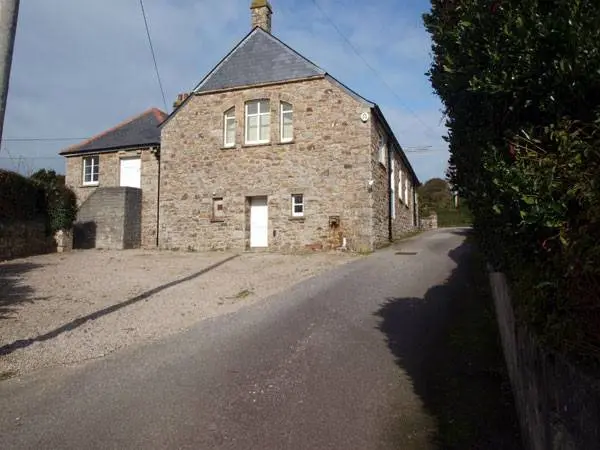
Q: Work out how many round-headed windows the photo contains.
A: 3